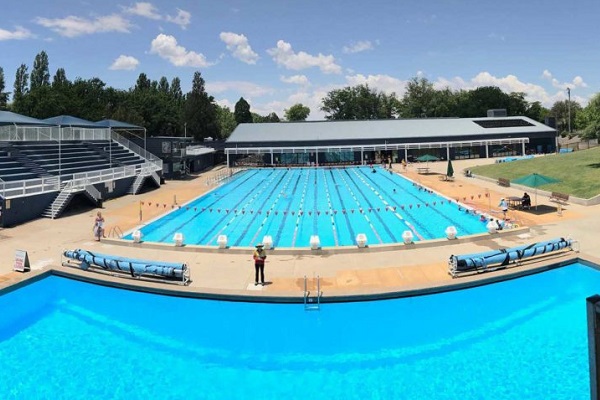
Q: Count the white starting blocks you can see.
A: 9